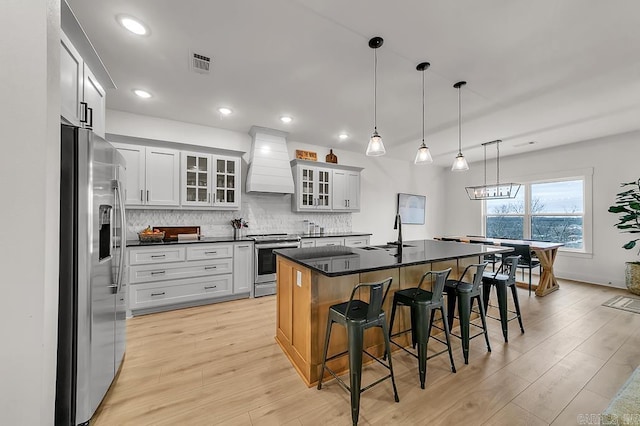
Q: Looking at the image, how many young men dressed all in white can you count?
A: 0